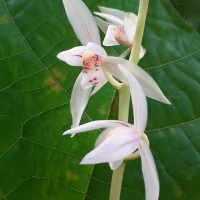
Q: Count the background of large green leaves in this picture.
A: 2